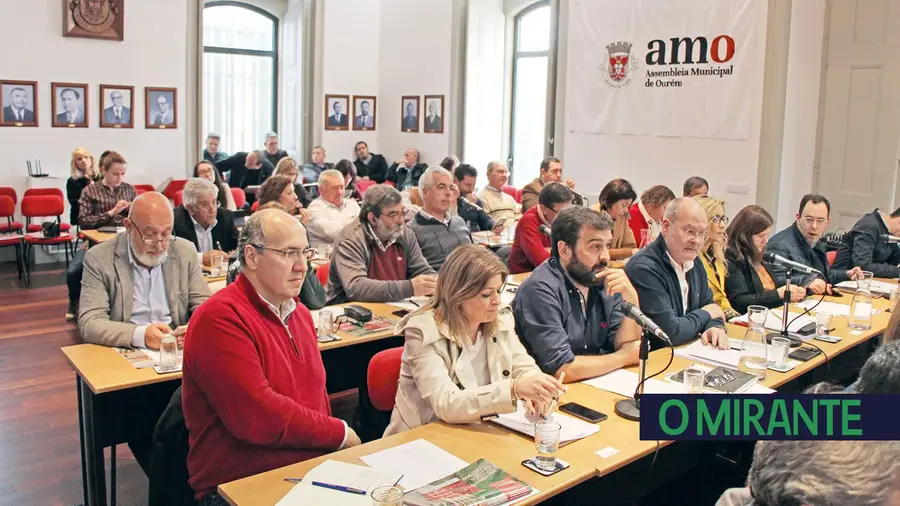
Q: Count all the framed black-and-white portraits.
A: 8